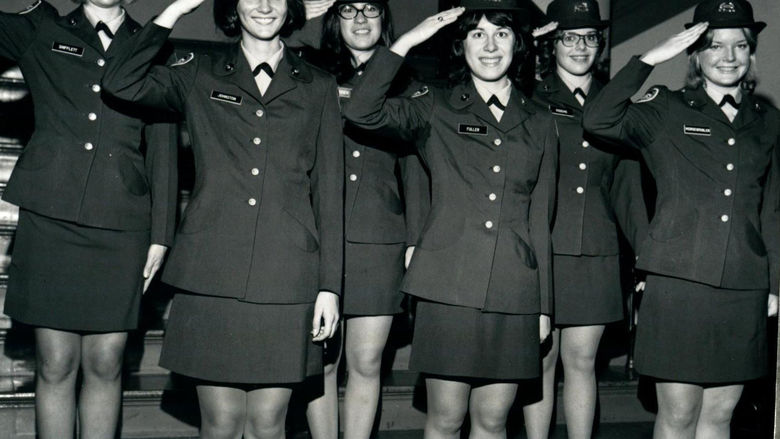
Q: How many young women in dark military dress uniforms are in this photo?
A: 6